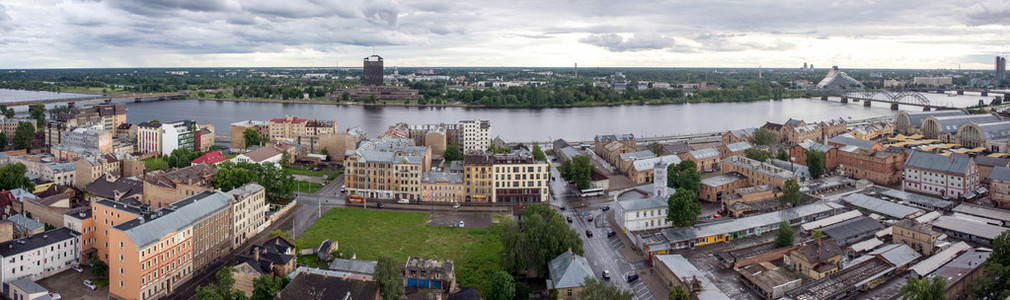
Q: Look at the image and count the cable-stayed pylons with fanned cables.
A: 0